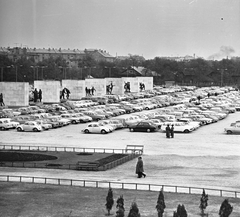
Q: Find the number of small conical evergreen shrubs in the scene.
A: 7